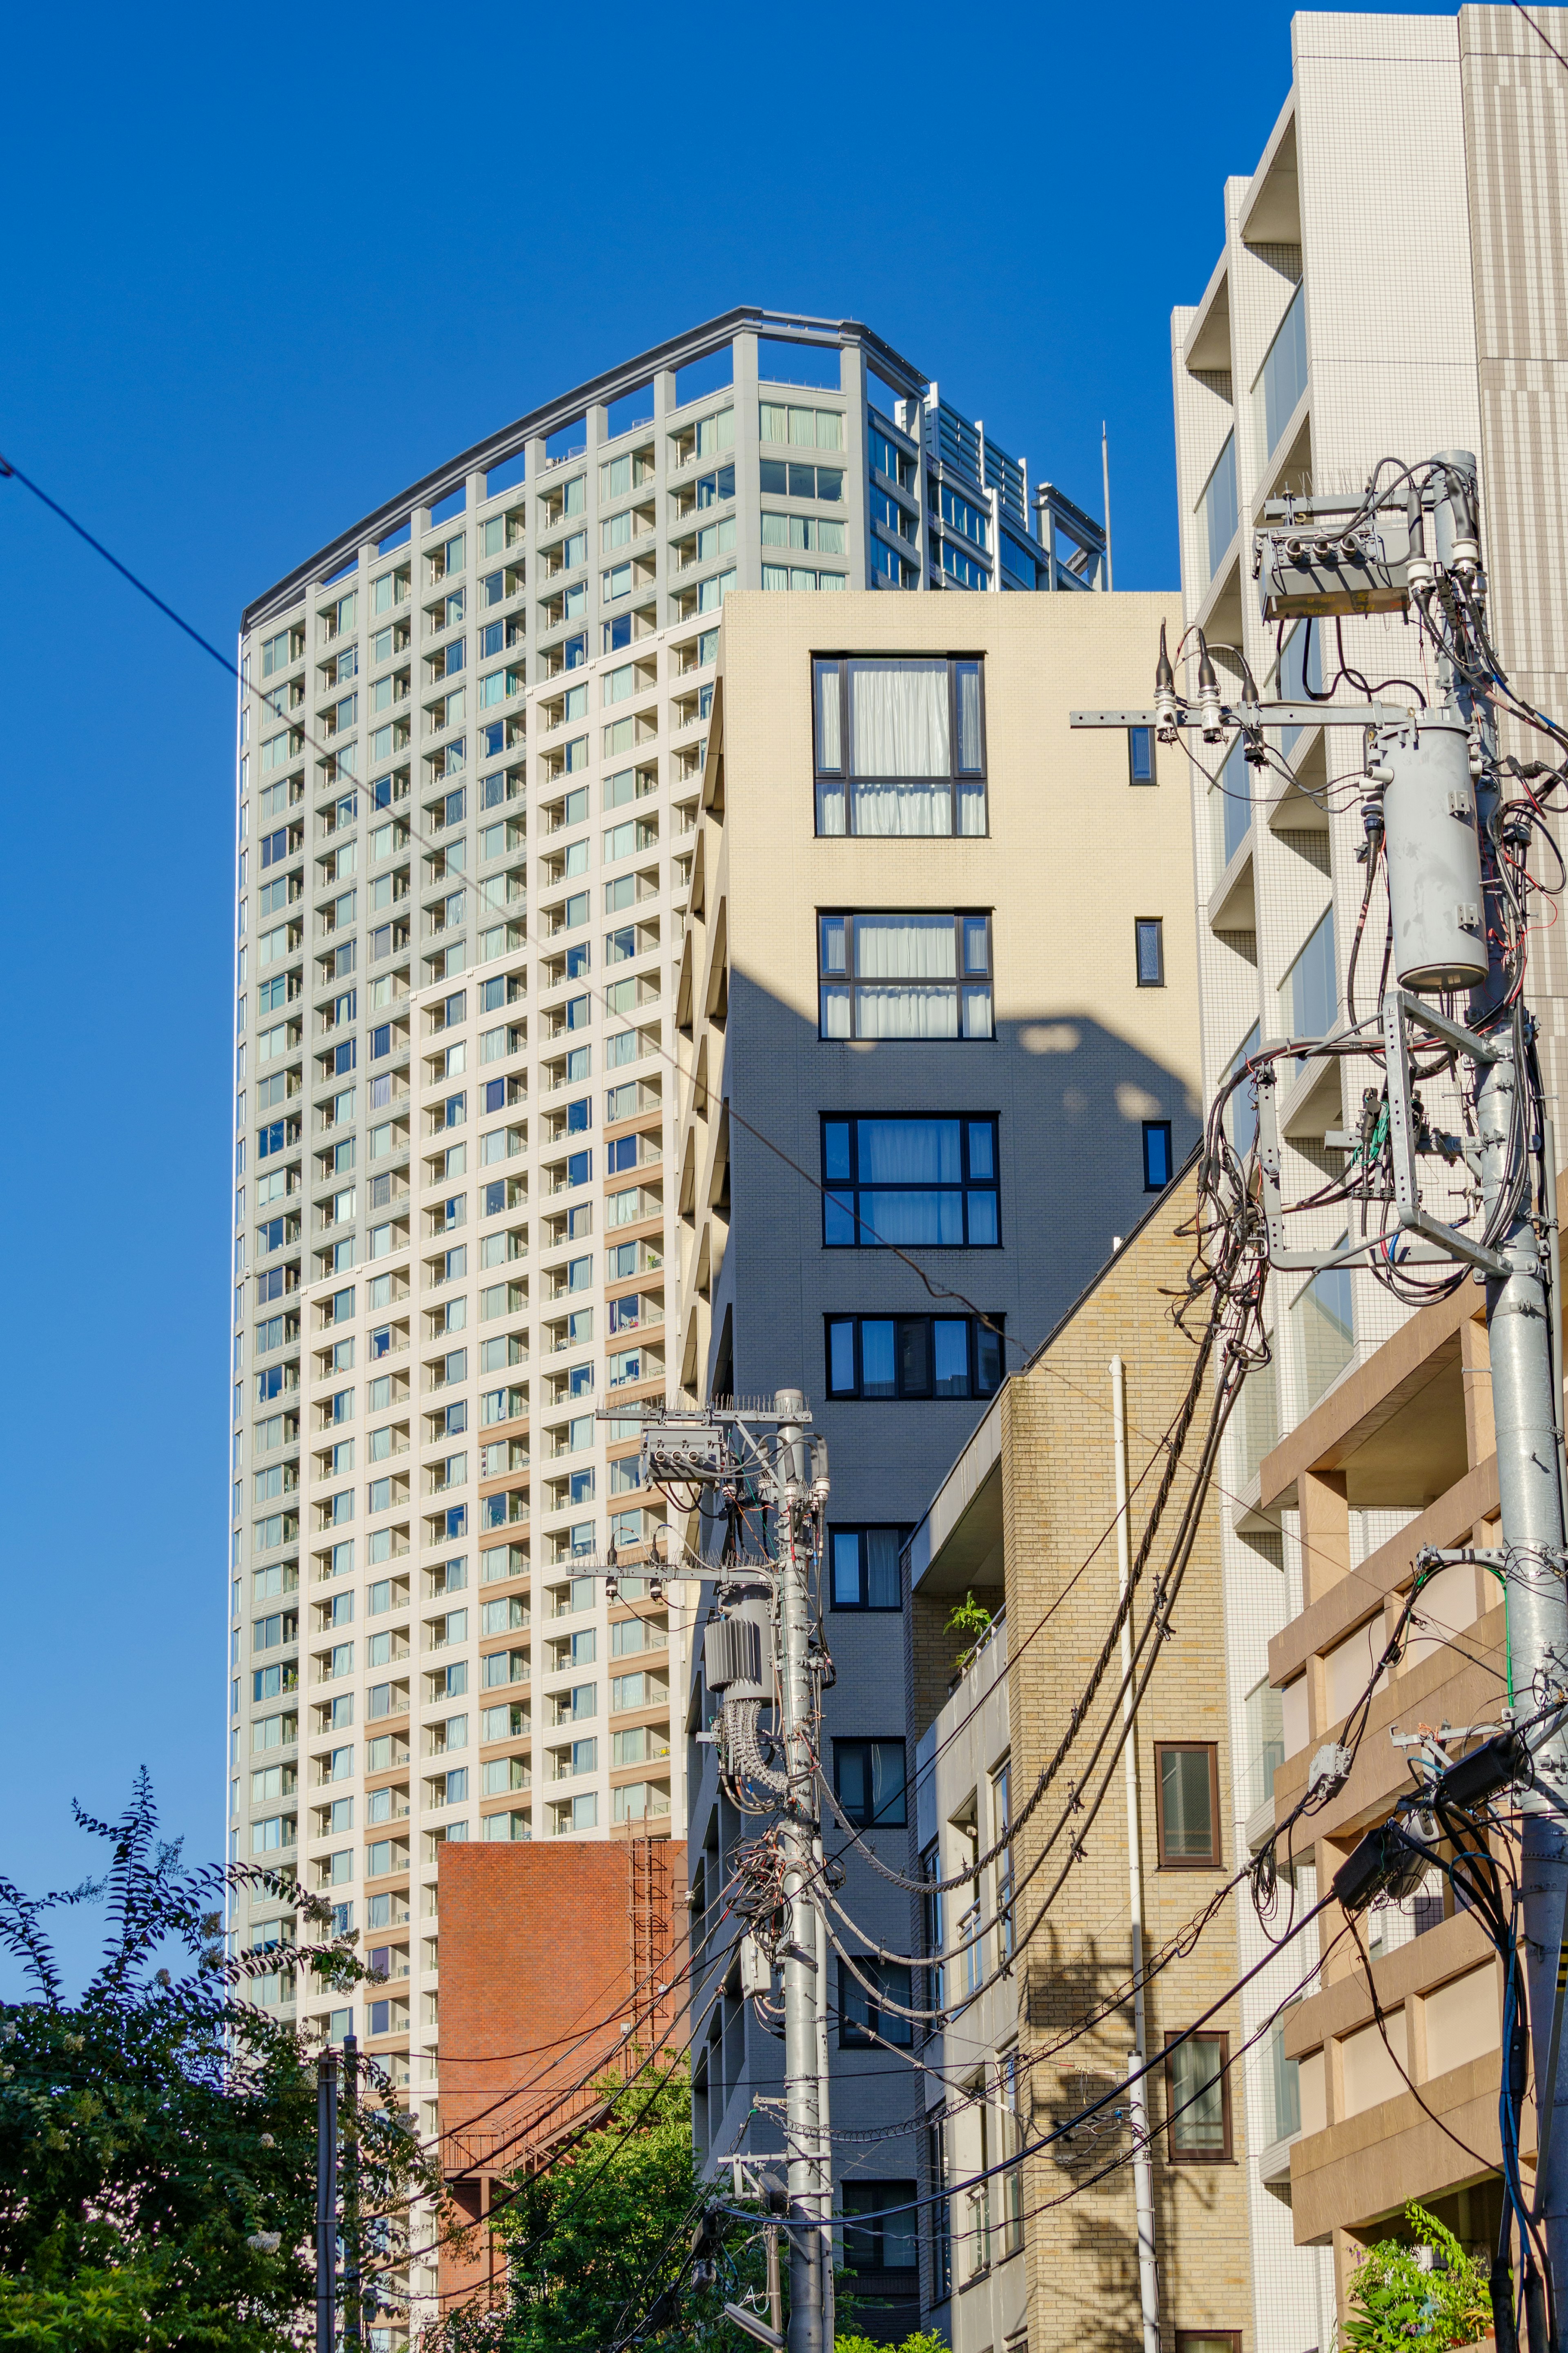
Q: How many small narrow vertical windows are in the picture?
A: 3